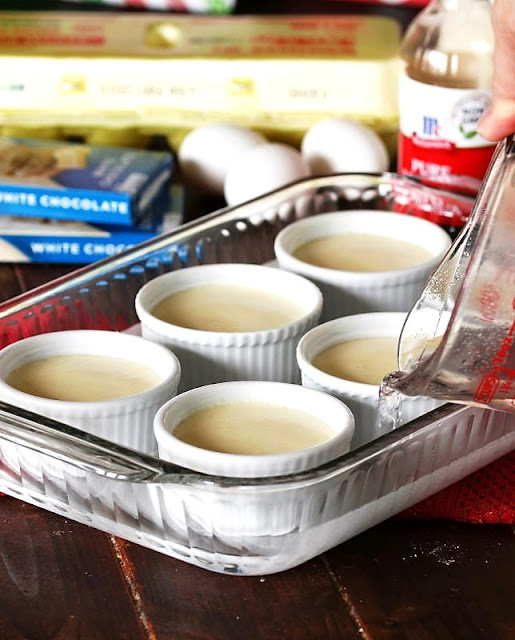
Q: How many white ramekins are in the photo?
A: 5